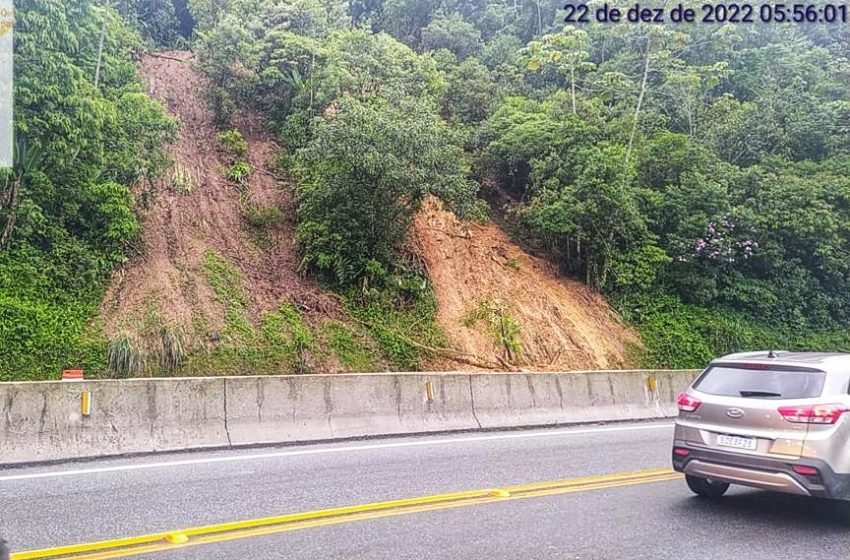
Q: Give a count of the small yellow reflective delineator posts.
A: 3